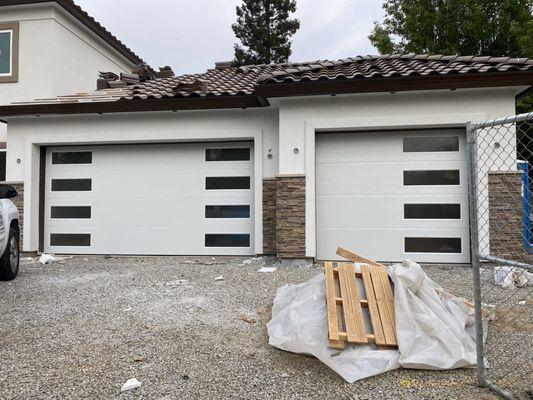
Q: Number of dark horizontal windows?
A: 12